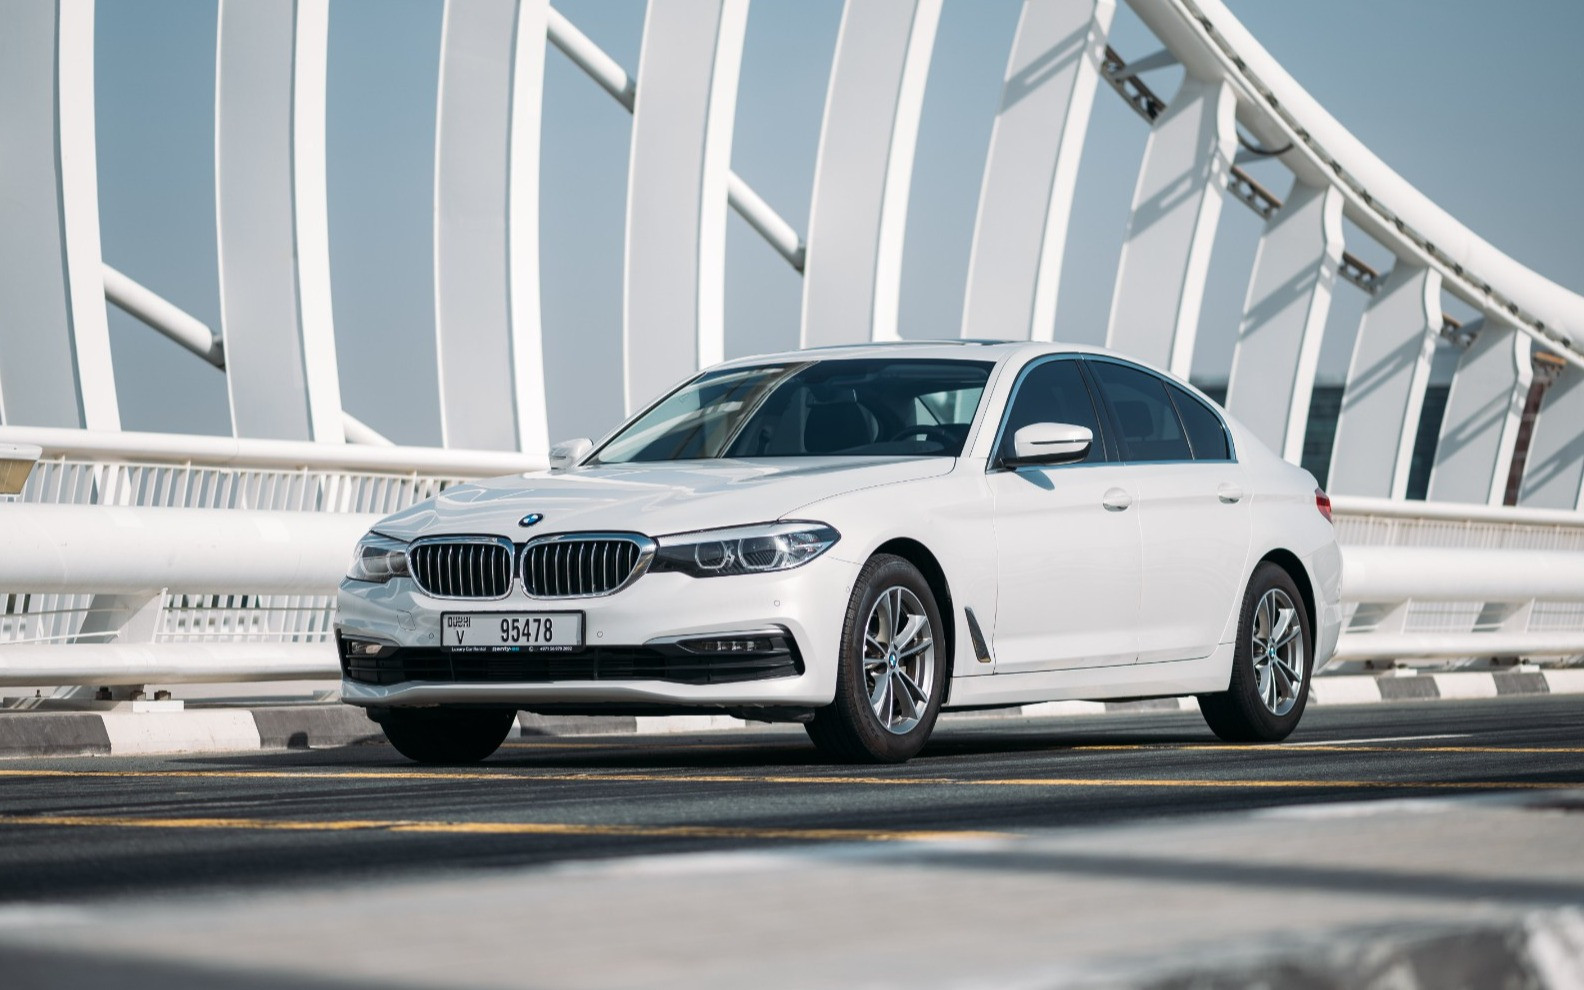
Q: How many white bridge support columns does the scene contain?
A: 11